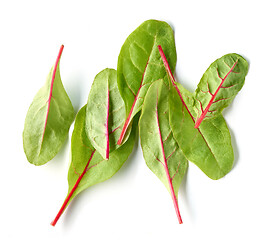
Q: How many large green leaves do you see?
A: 7